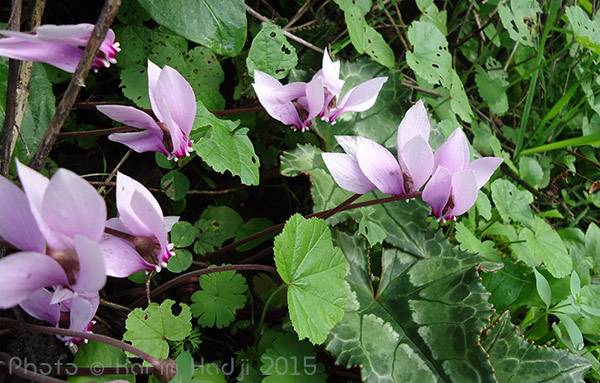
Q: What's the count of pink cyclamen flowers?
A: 9